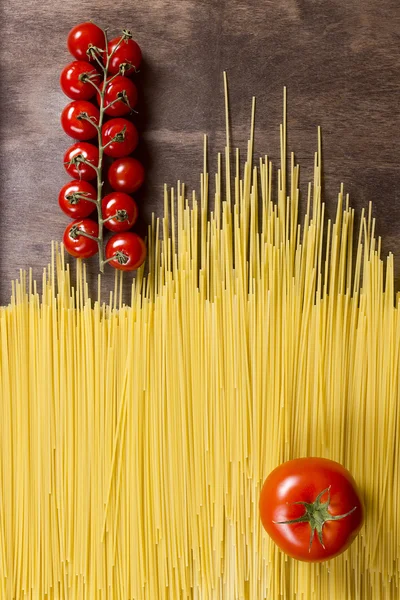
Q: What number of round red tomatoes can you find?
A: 13